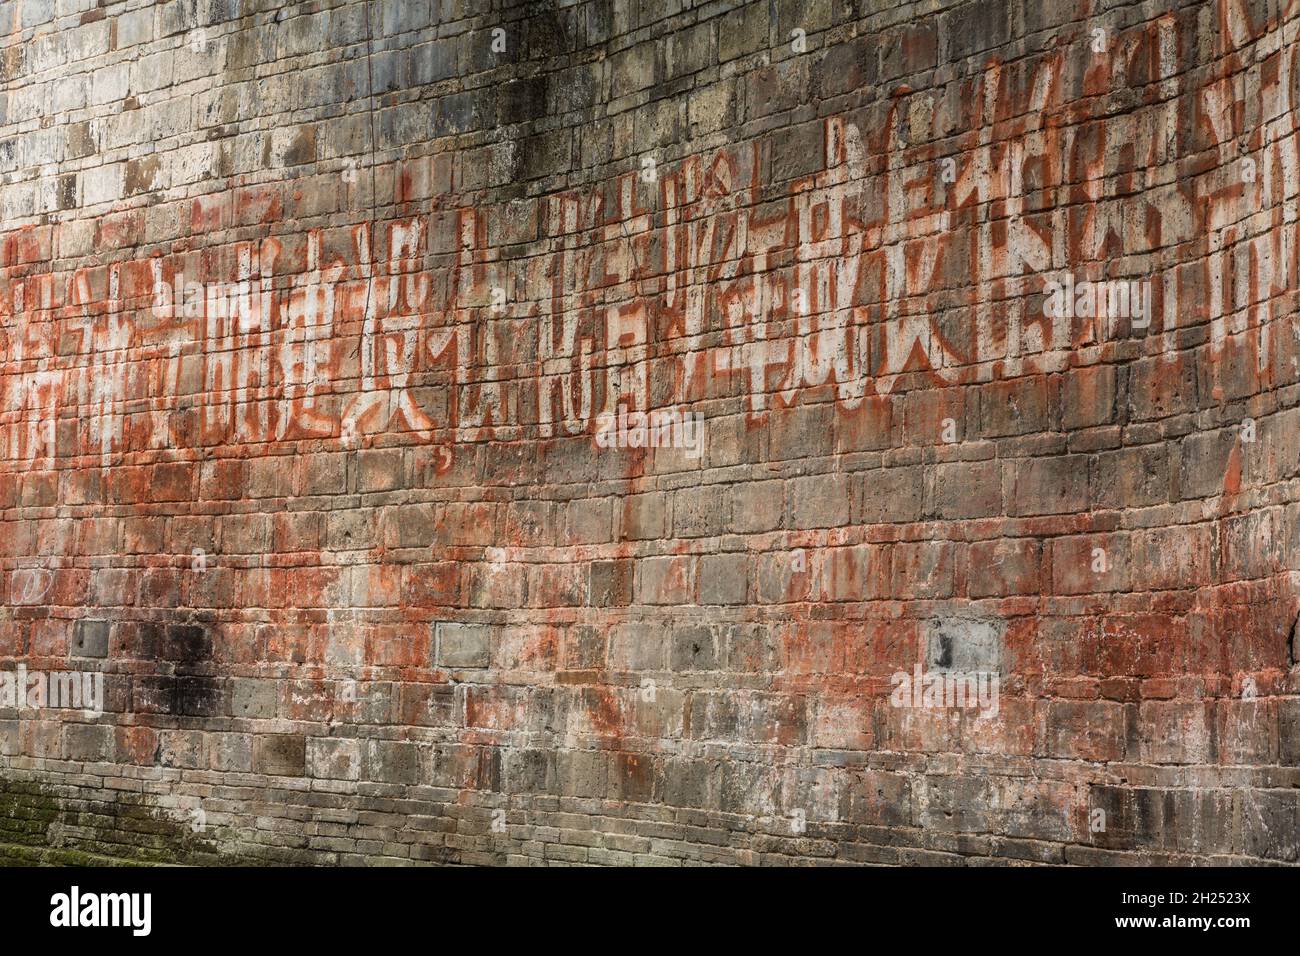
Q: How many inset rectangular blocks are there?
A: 3